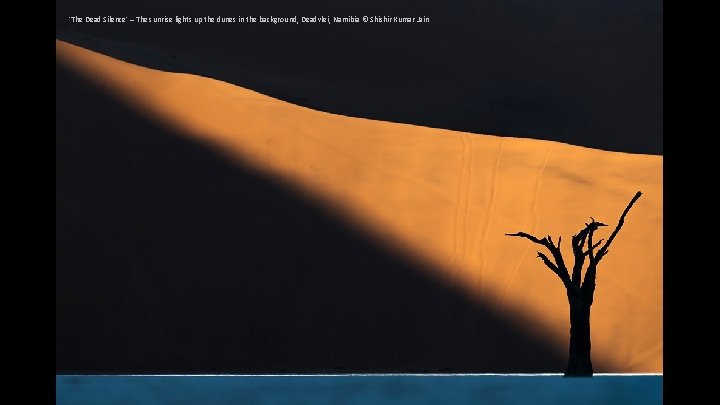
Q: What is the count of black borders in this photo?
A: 2